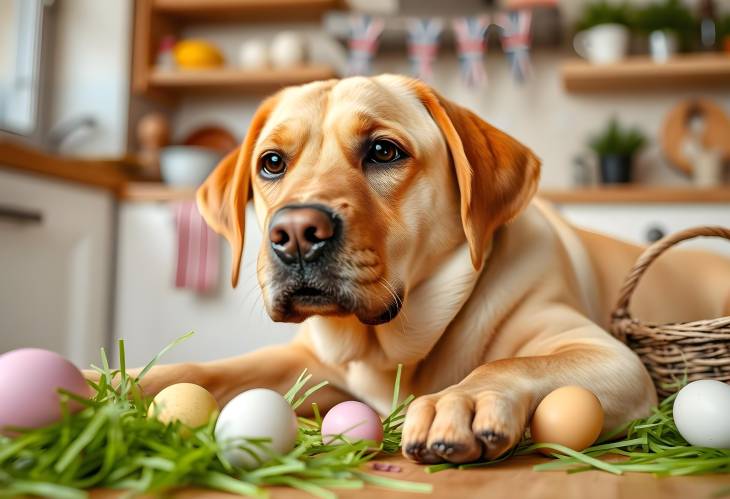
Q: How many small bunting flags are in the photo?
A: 4